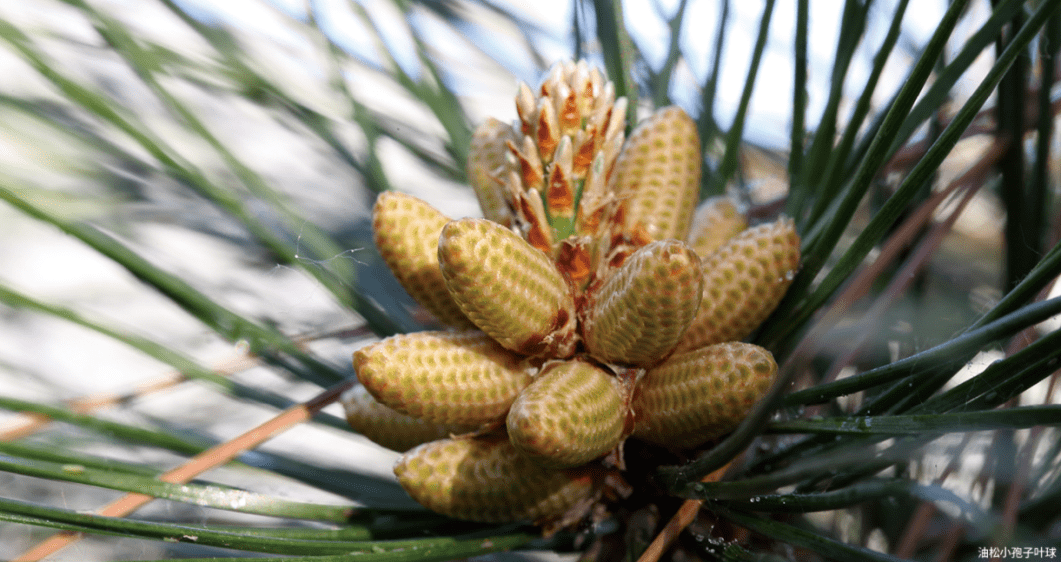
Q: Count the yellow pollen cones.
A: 12